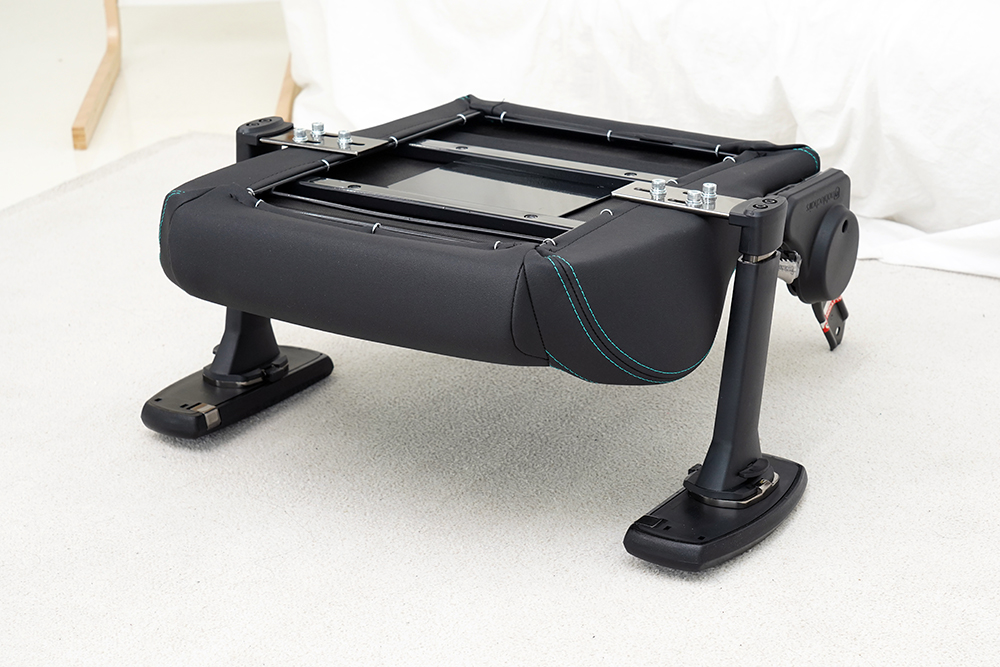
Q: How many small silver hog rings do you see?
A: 14